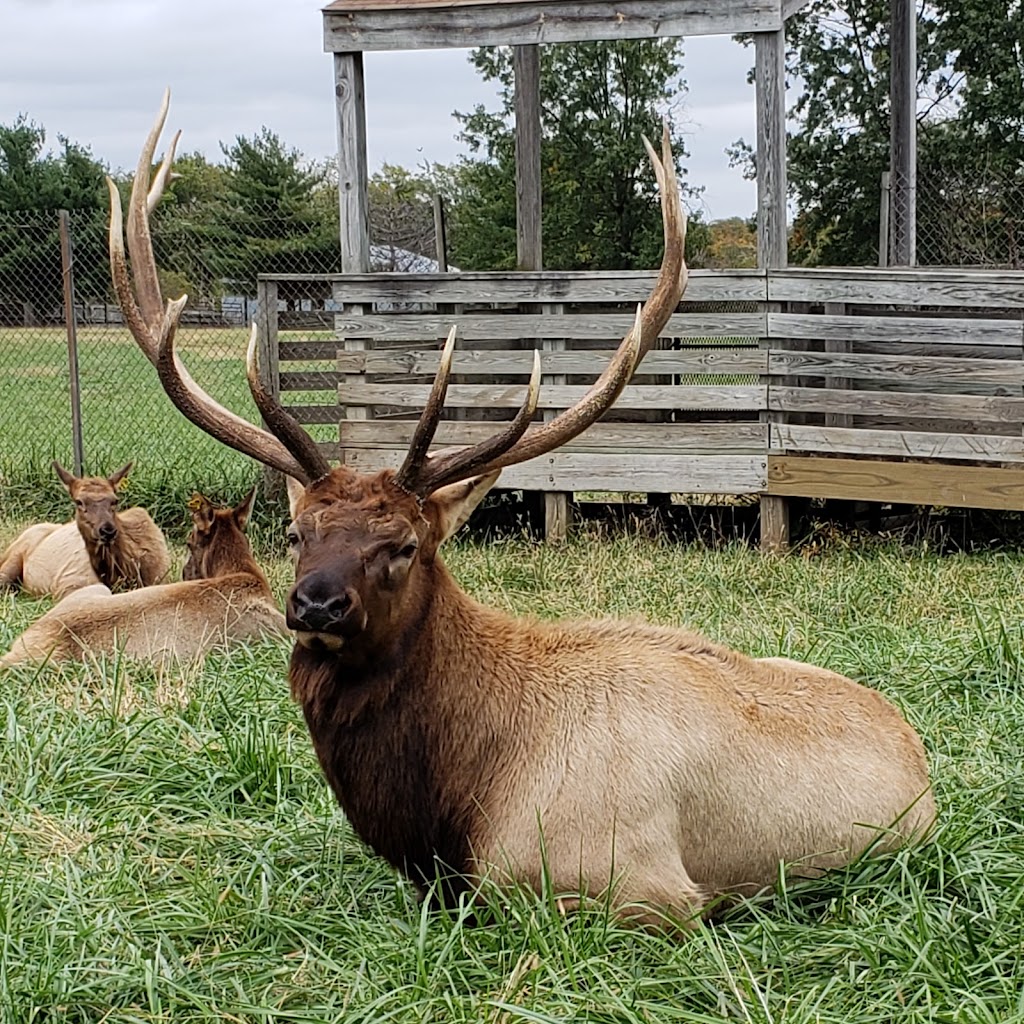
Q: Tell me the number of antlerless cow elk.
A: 2